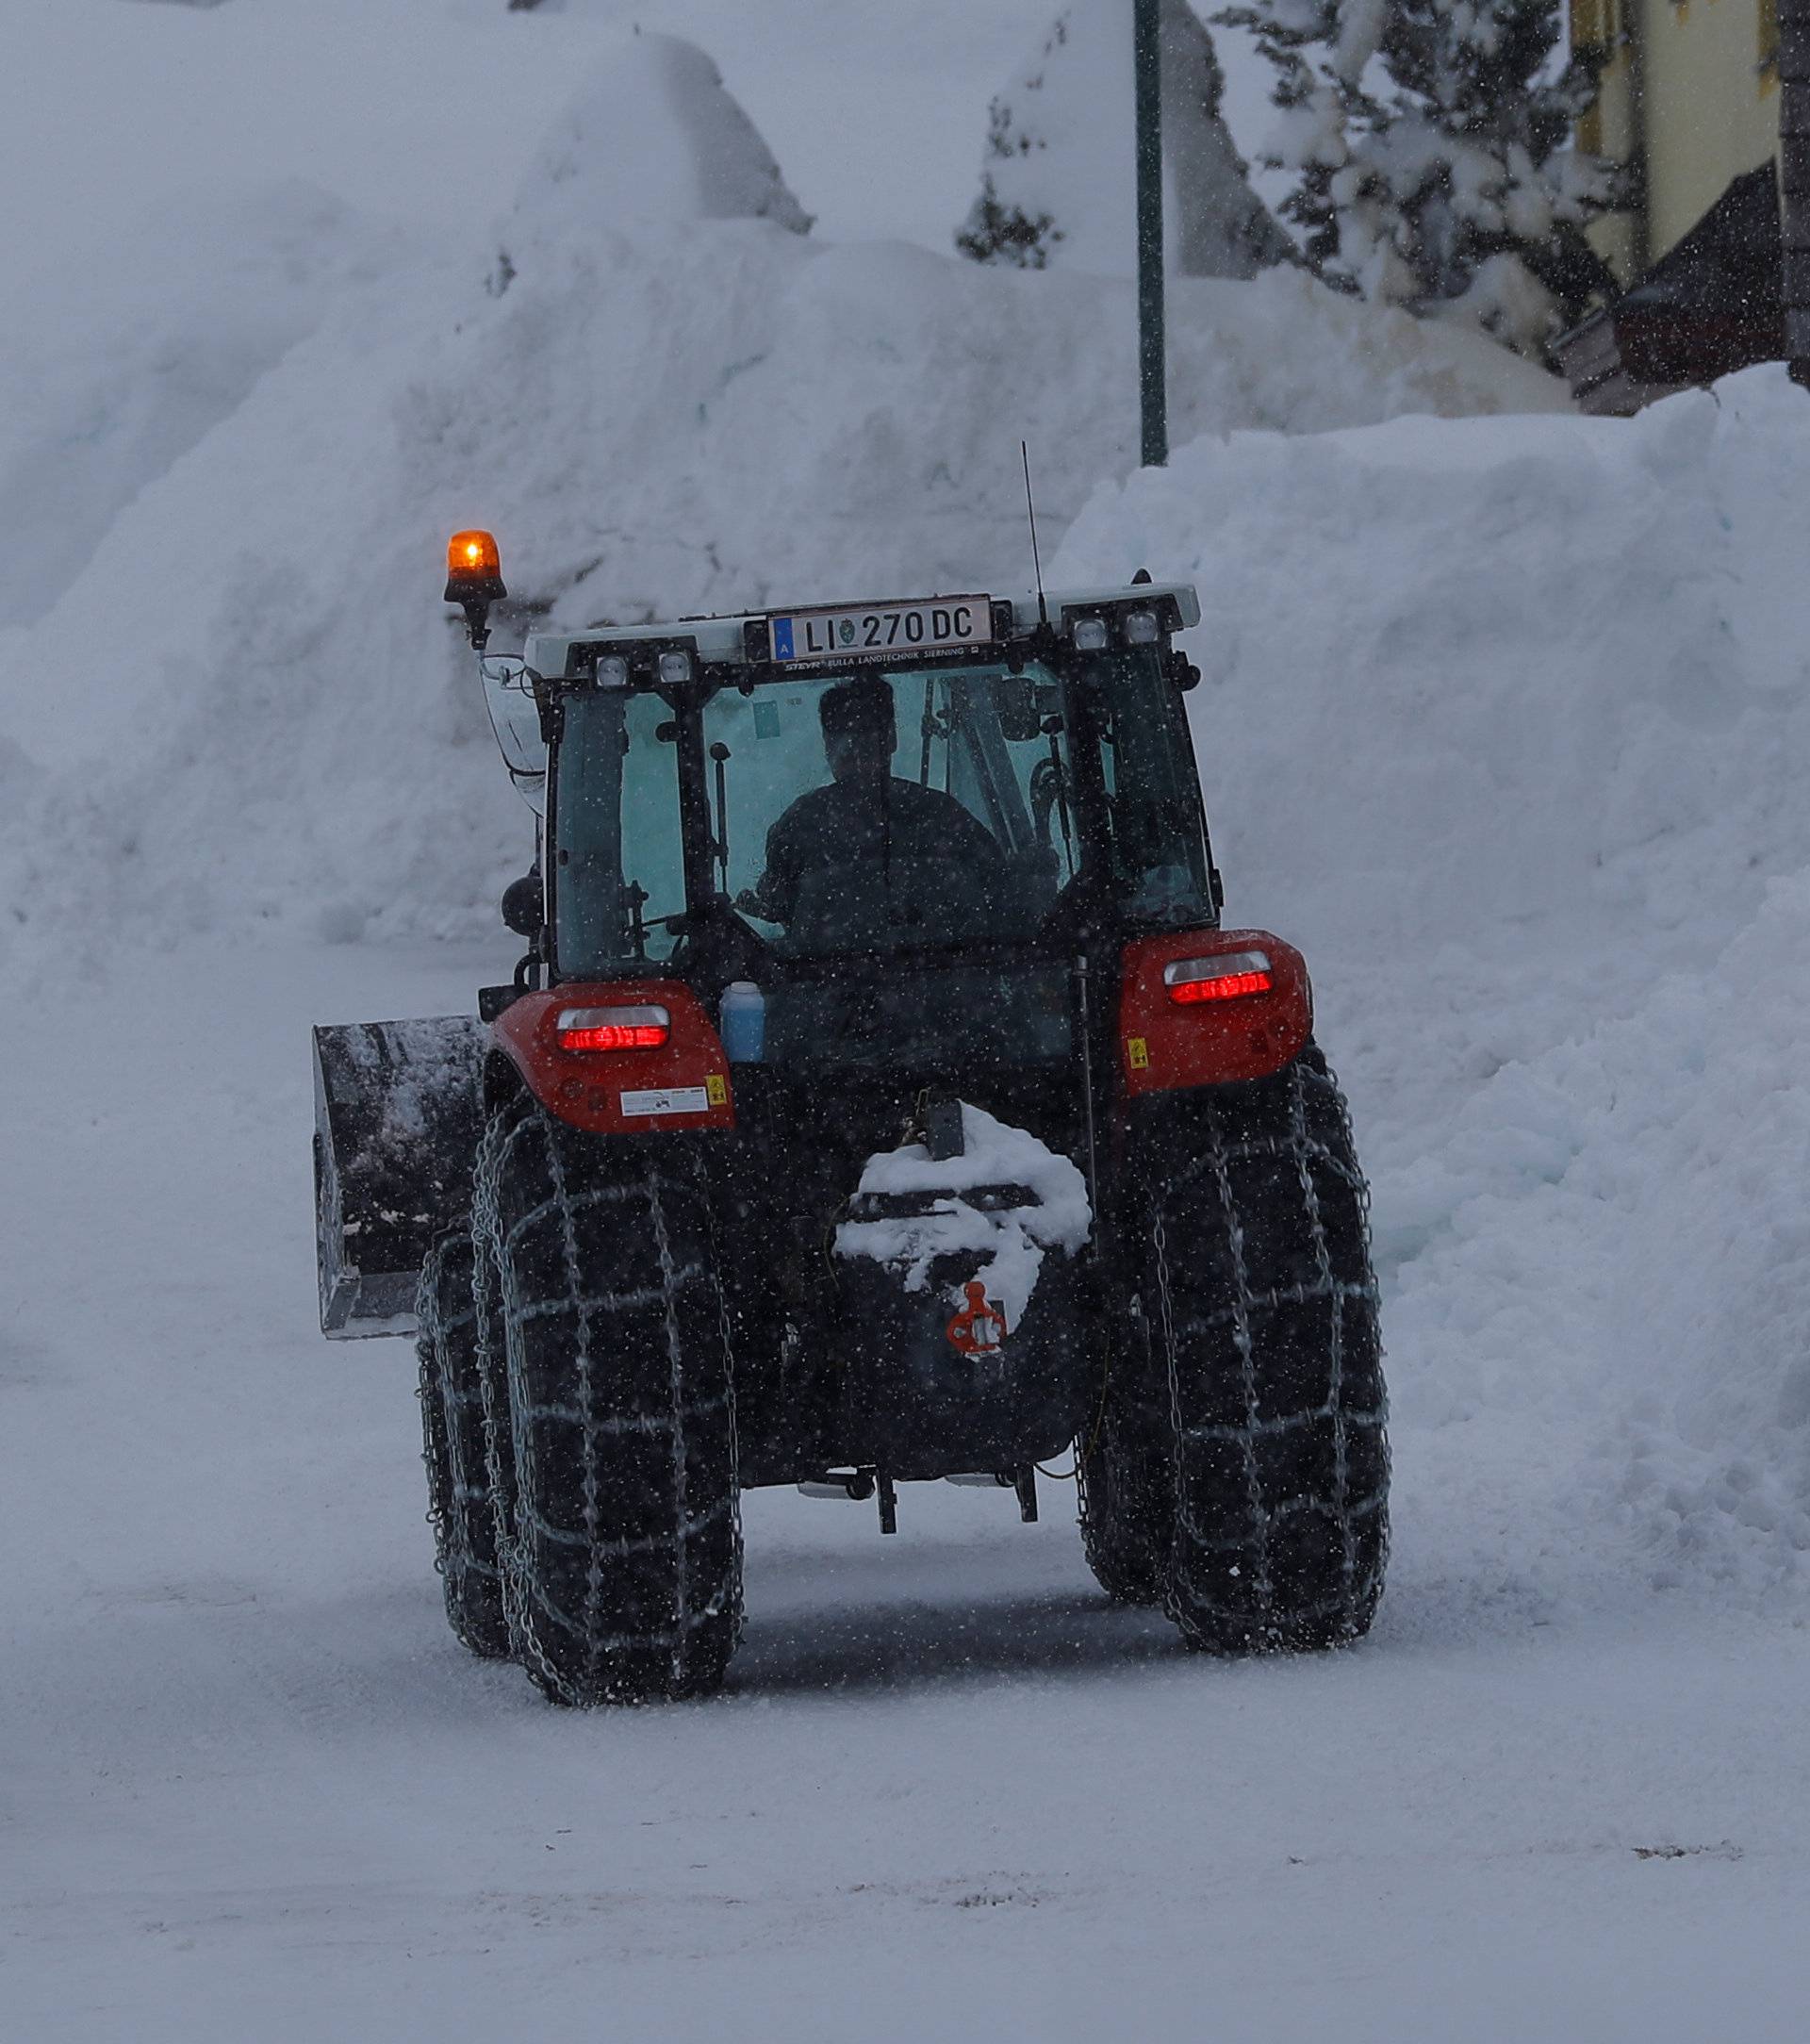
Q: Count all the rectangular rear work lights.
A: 4